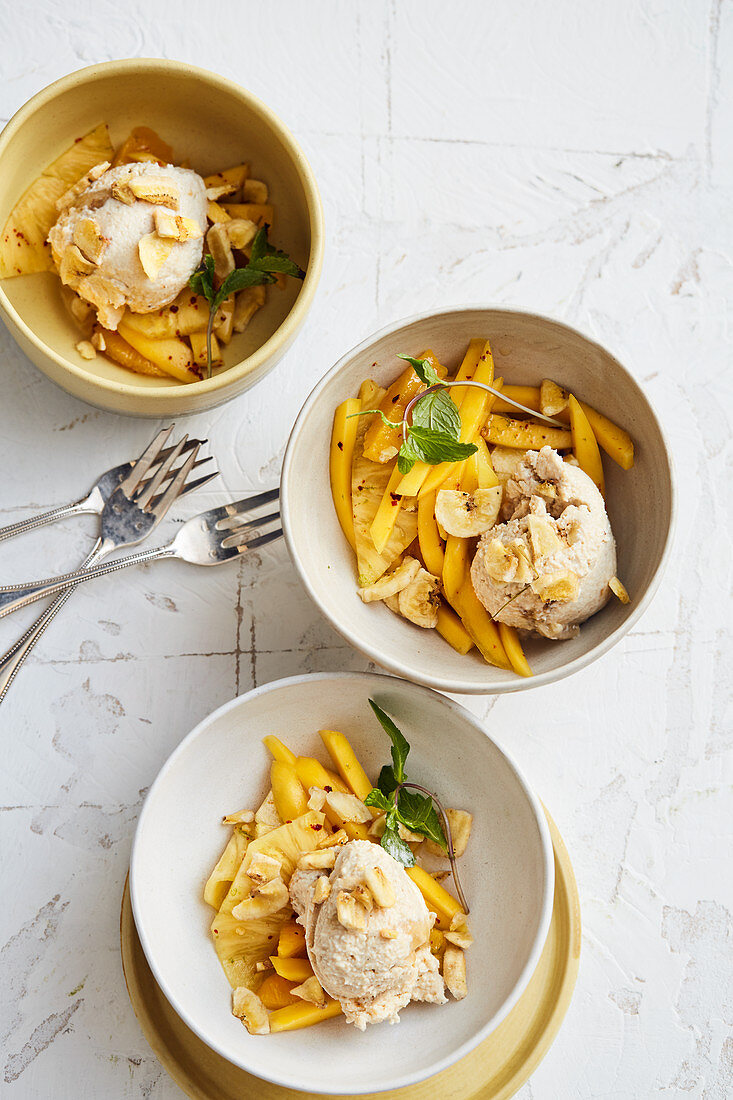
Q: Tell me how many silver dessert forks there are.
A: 3